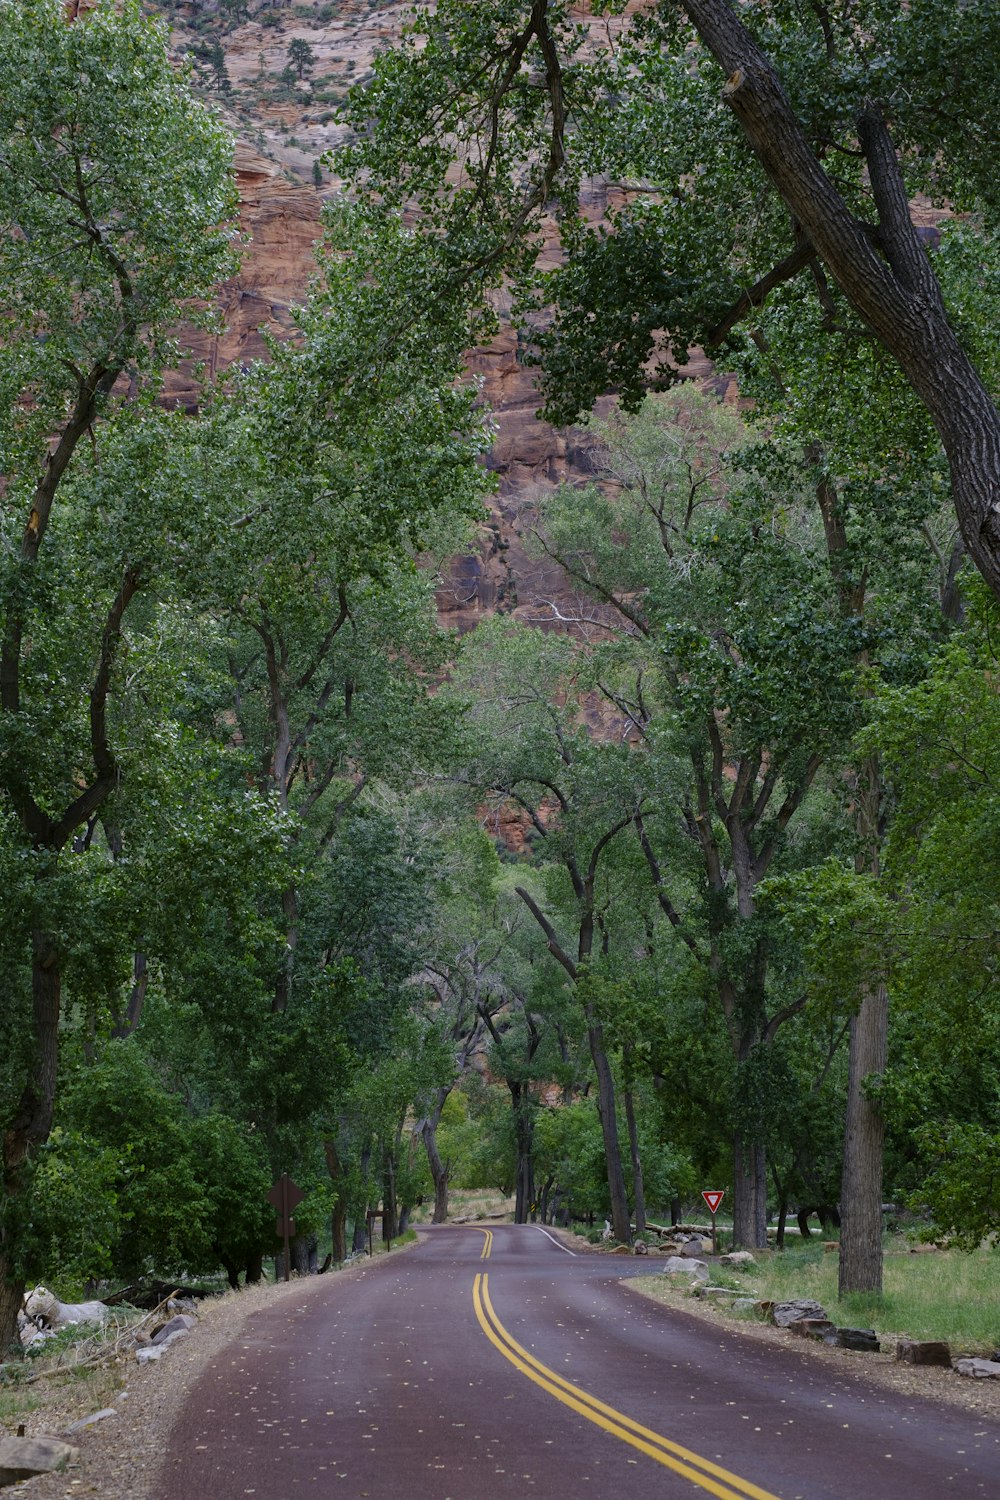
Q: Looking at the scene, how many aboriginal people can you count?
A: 0